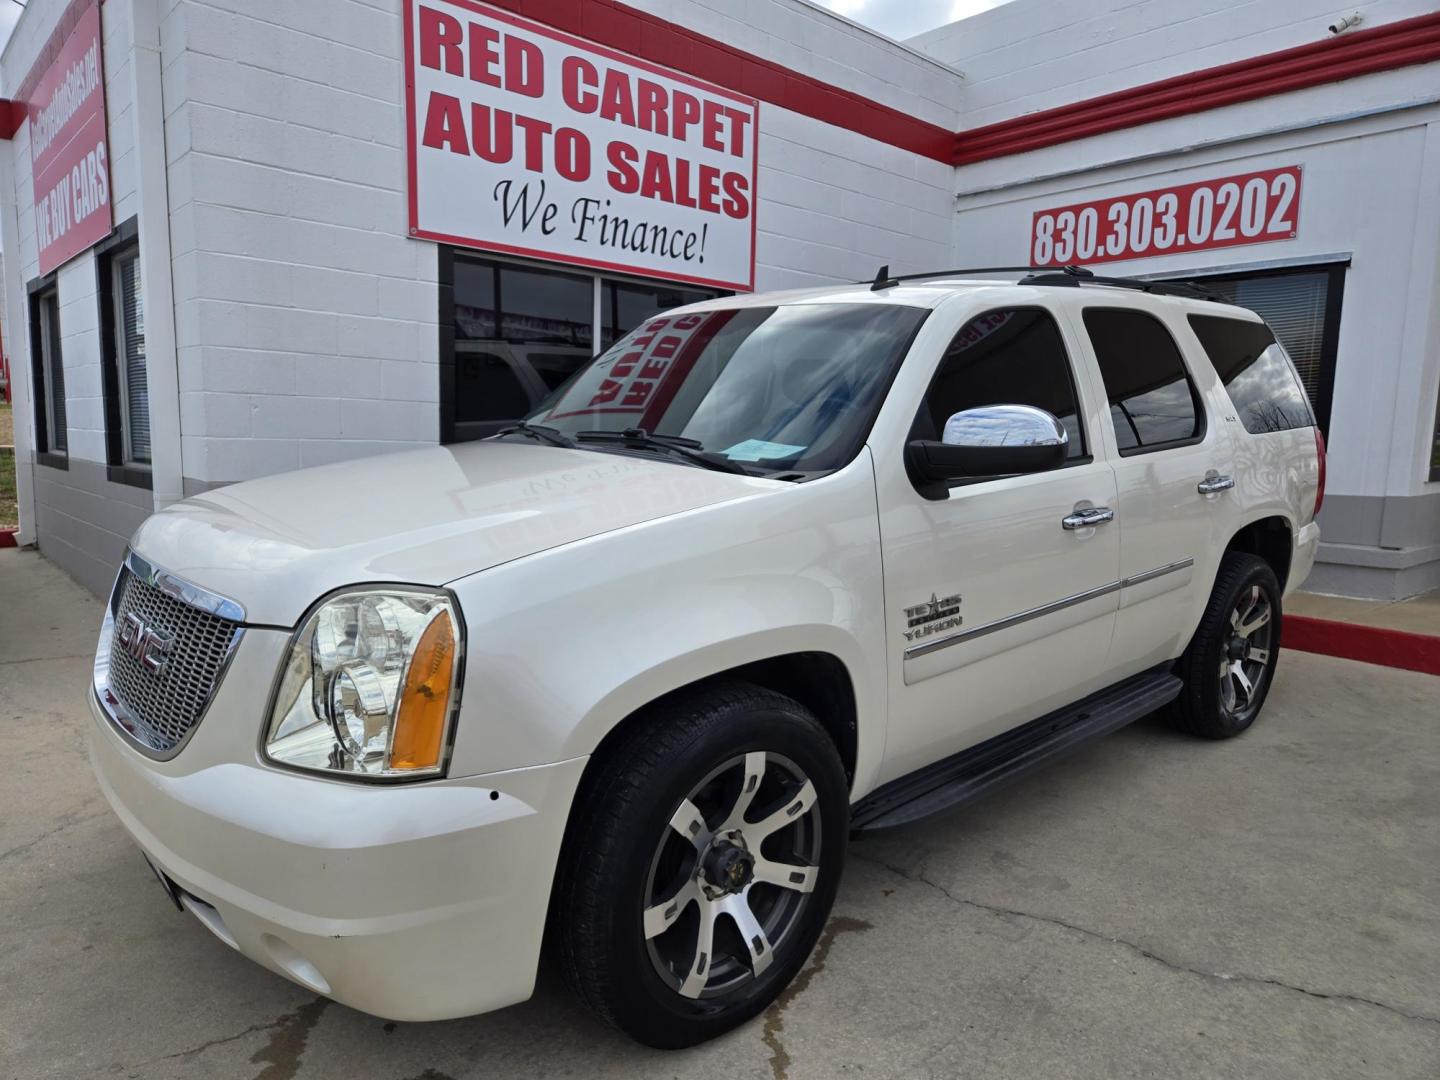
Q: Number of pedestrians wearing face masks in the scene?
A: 0